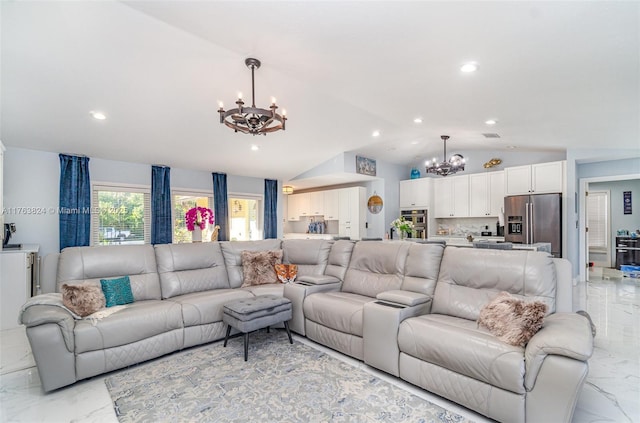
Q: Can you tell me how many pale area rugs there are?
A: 1